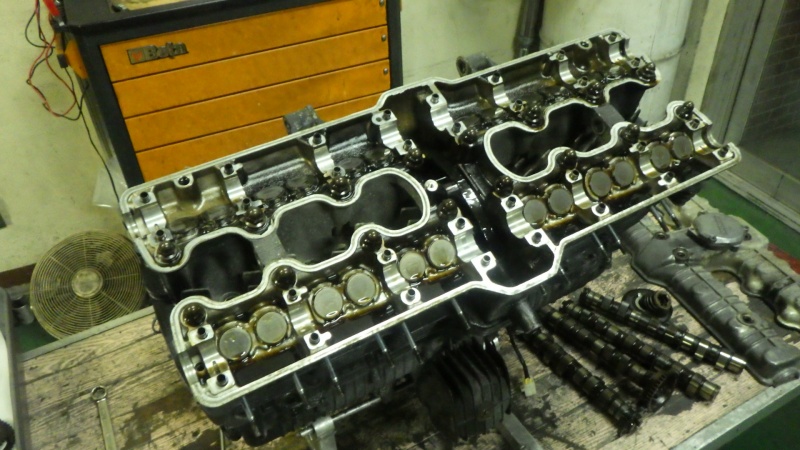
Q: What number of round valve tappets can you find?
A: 12